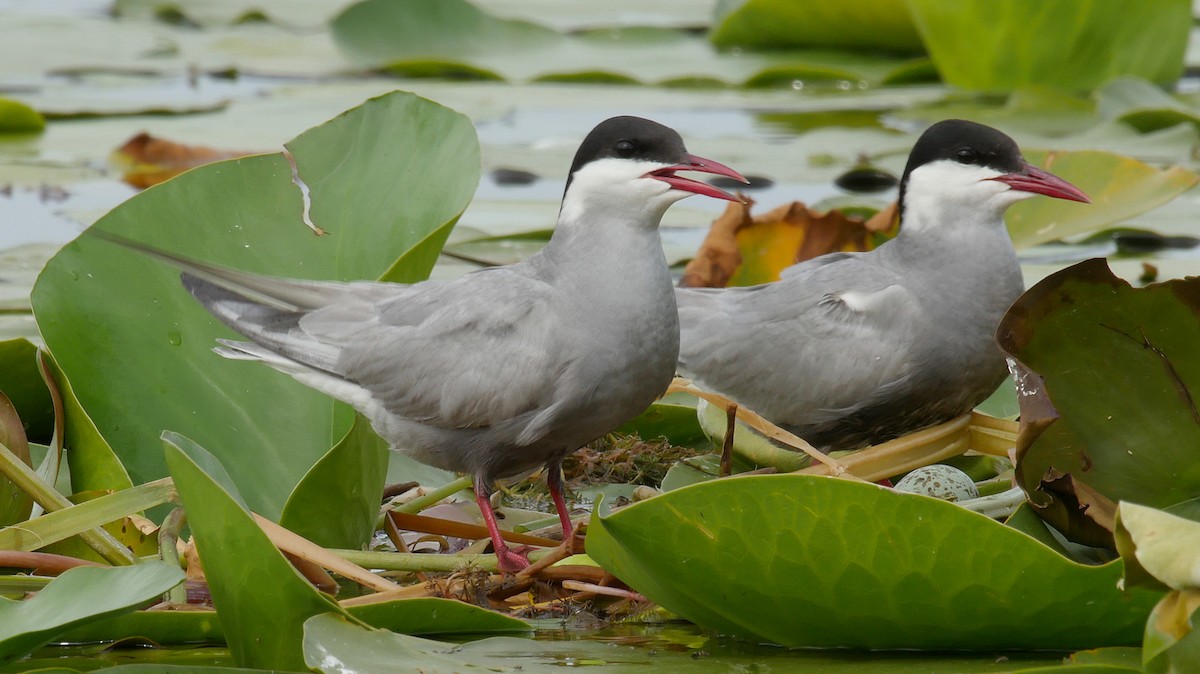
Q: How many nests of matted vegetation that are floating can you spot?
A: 1